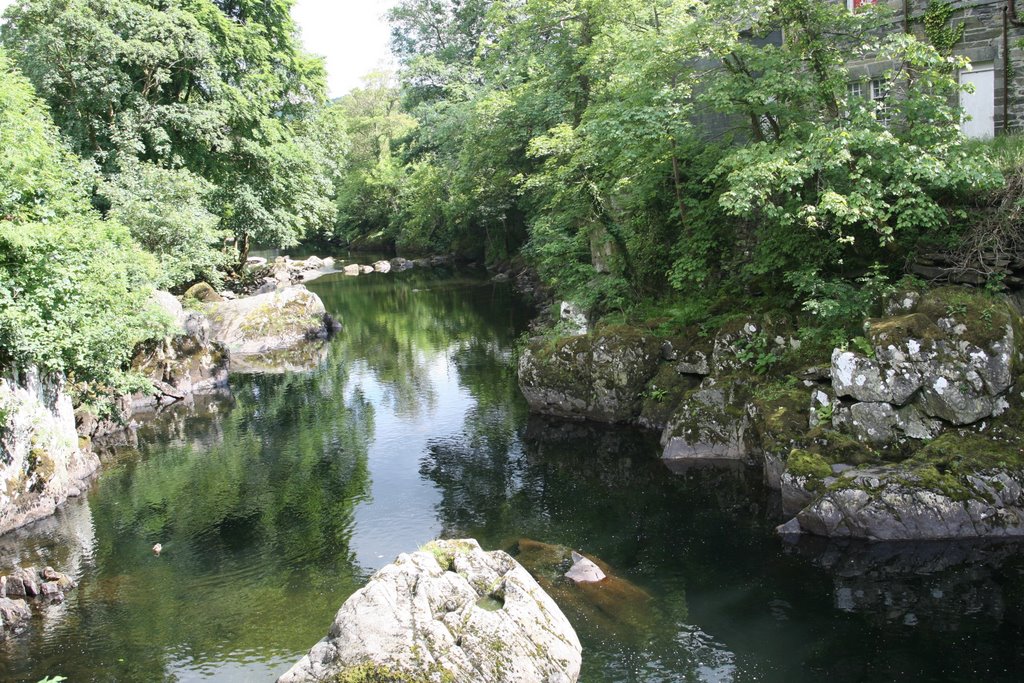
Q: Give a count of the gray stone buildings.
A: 1